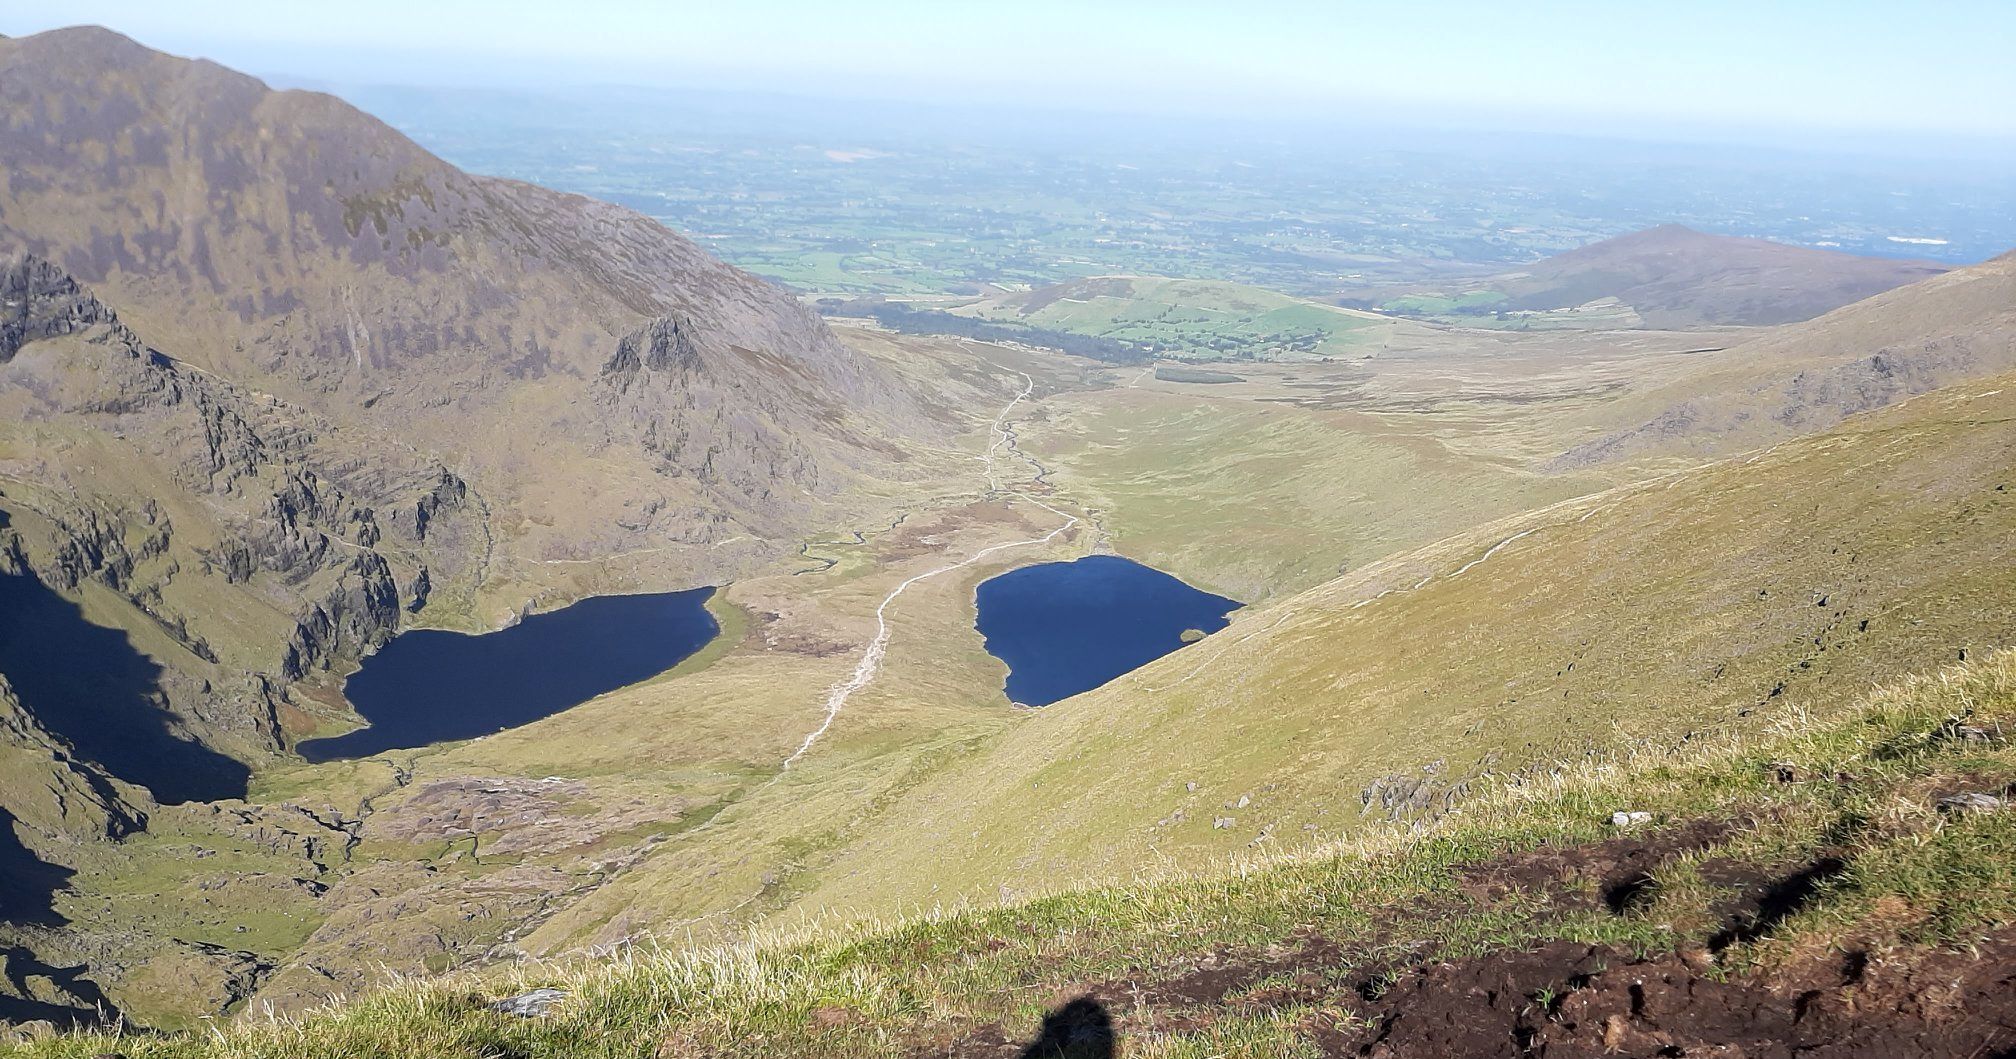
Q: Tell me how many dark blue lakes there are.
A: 2